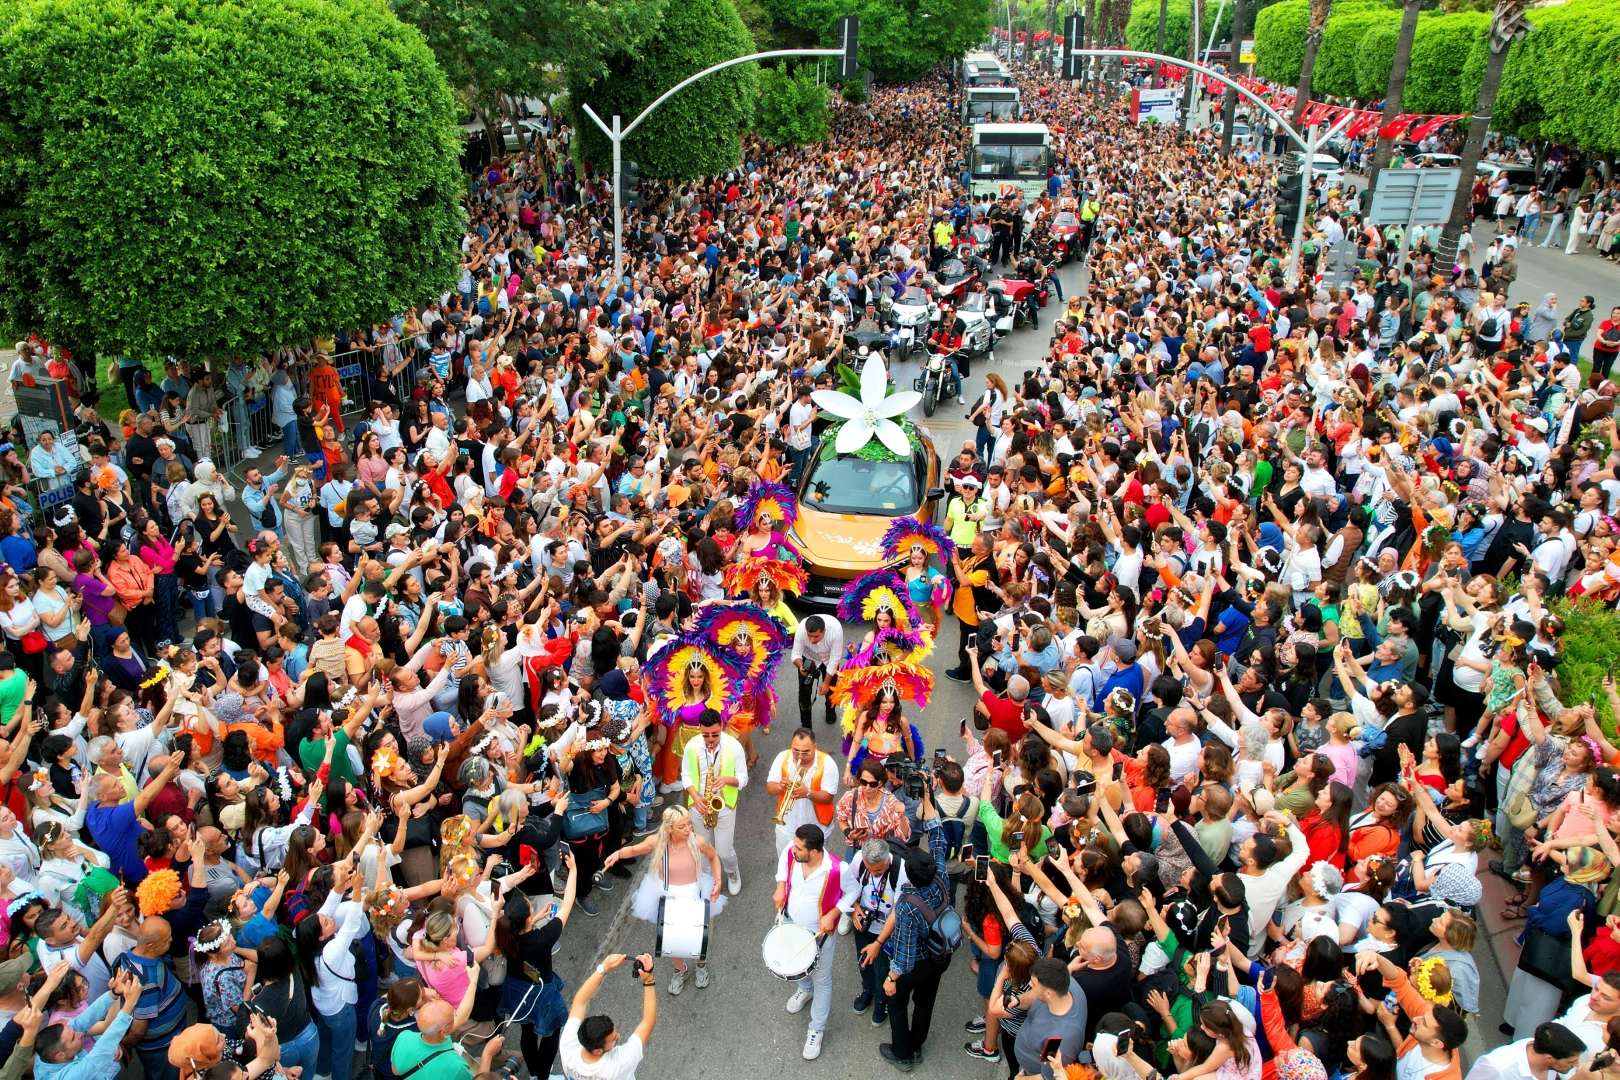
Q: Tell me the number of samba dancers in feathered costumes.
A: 8